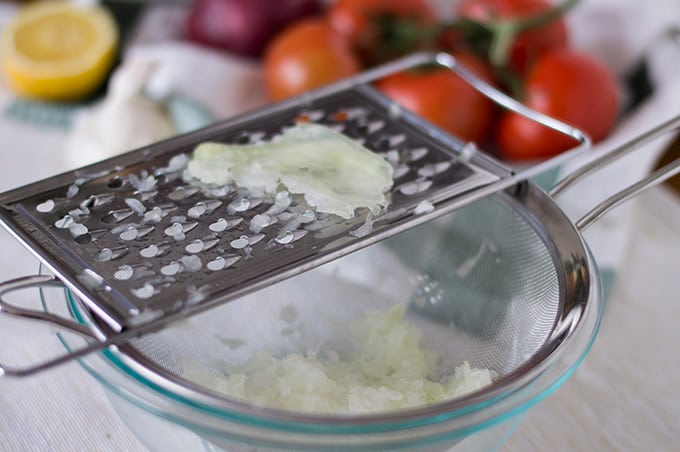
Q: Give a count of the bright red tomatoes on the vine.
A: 5